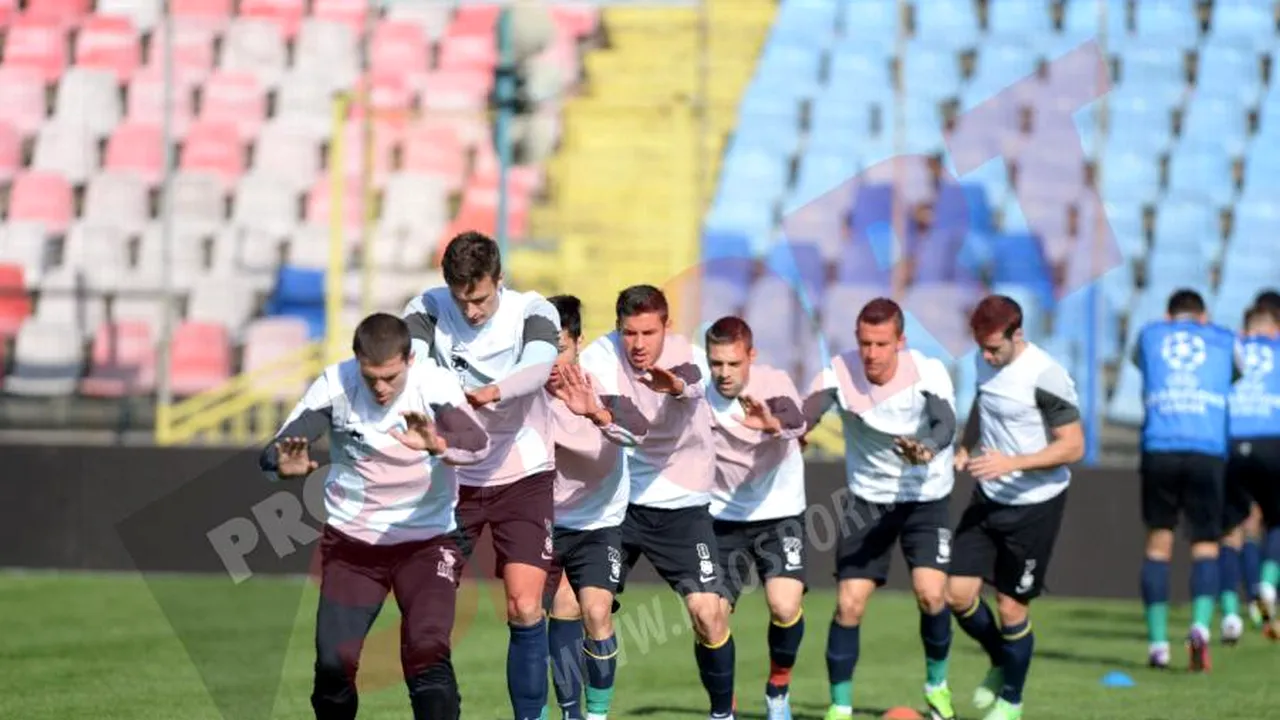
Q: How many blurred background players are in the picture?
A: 2